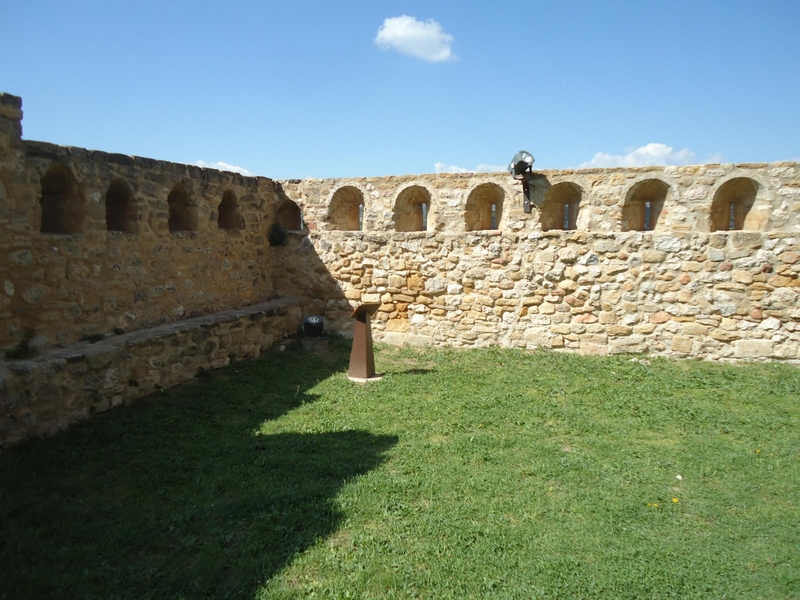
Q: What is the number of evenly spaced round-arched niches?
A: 11